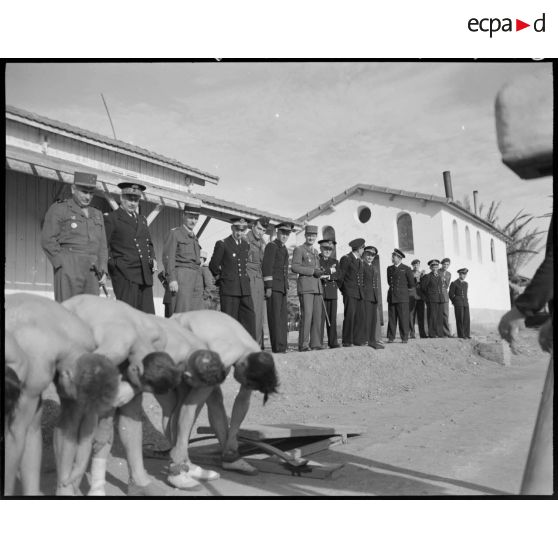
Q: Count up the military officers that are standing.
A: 15